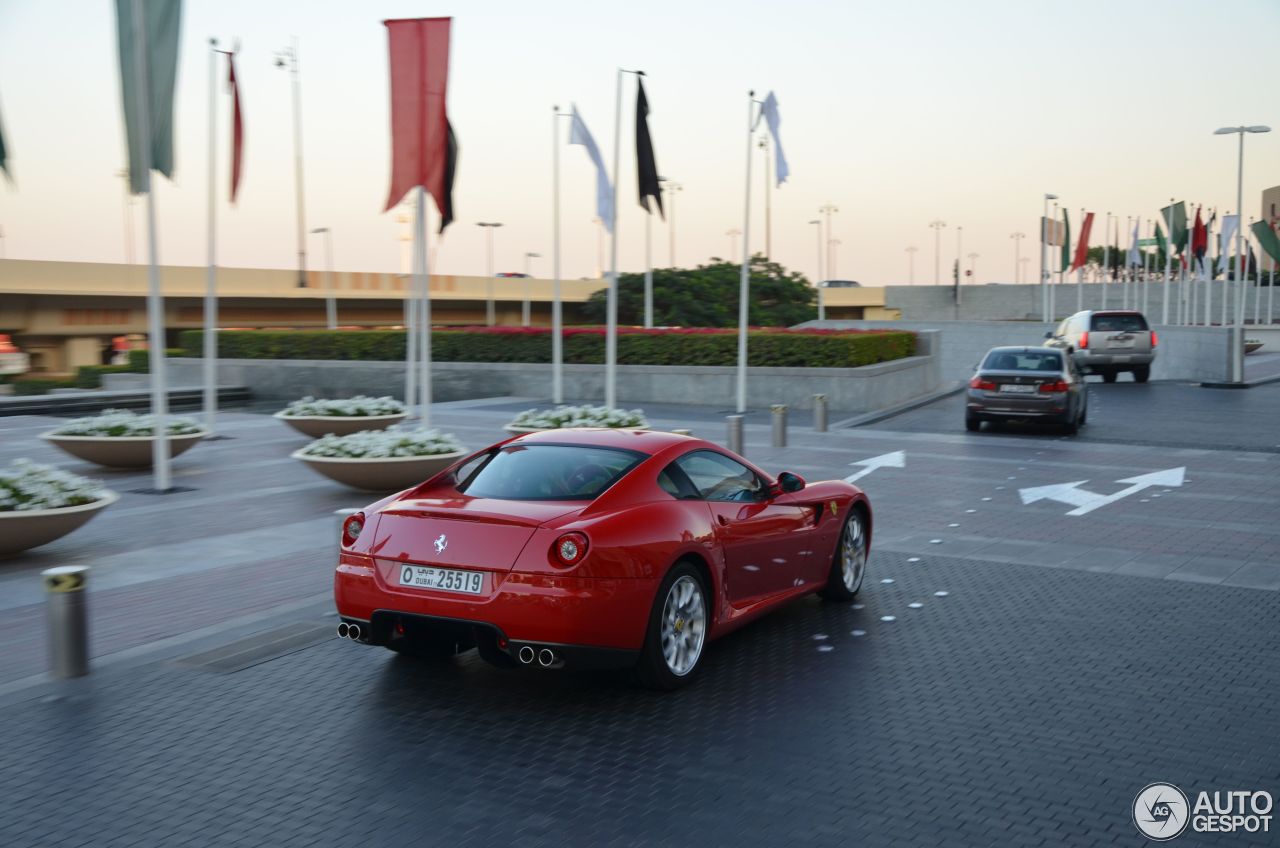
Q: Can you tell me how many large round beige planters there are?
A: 5